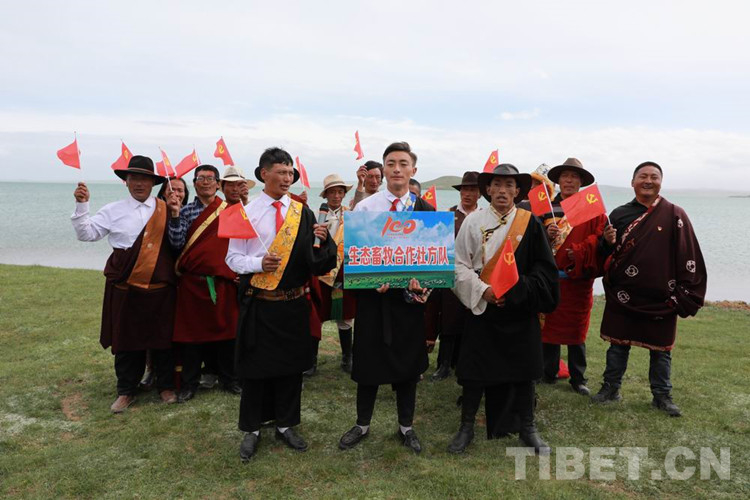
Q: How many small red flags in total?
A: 13